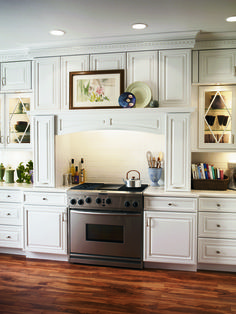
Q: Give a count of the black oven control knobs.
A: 7